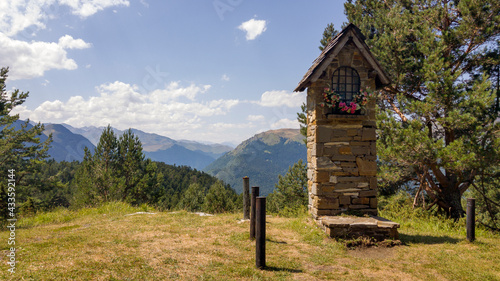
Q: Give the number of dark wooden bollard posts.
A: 4